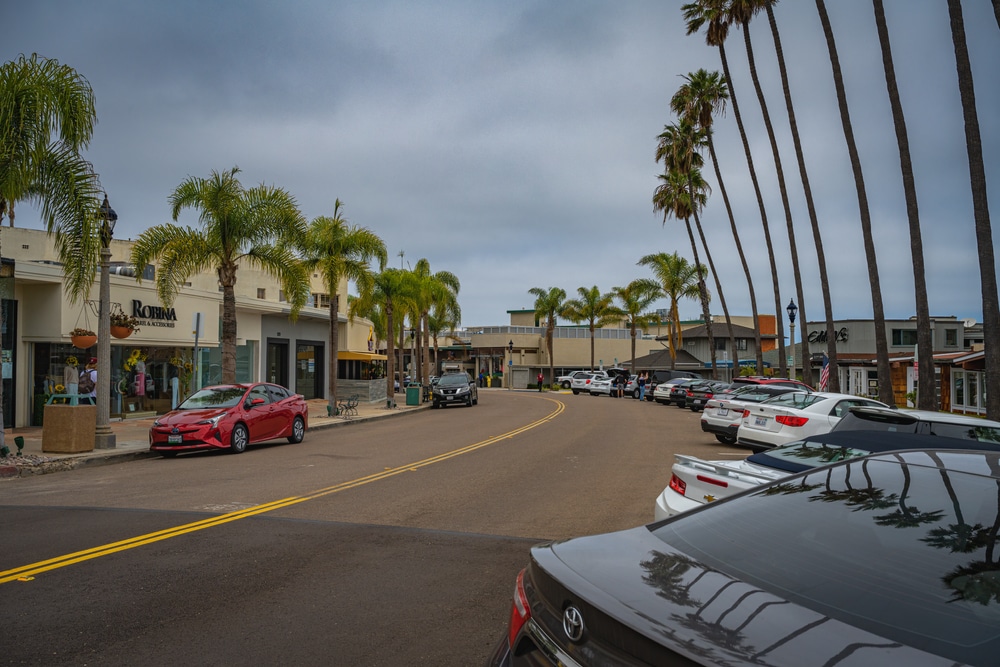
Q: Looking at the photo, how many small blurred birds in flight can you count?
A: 0